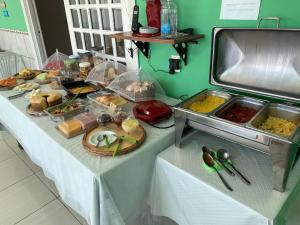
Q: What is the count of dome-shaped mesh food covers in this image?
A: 3